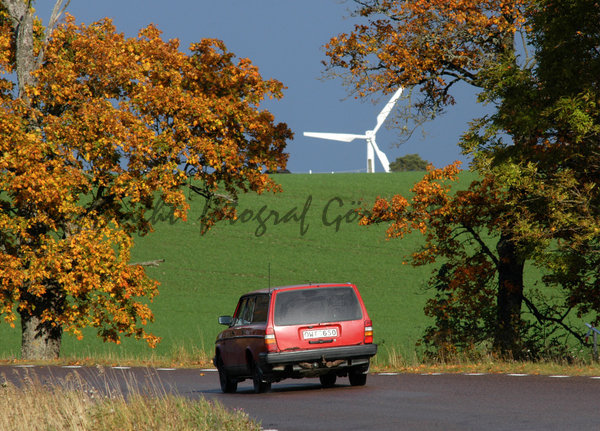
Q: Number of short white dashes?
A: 11